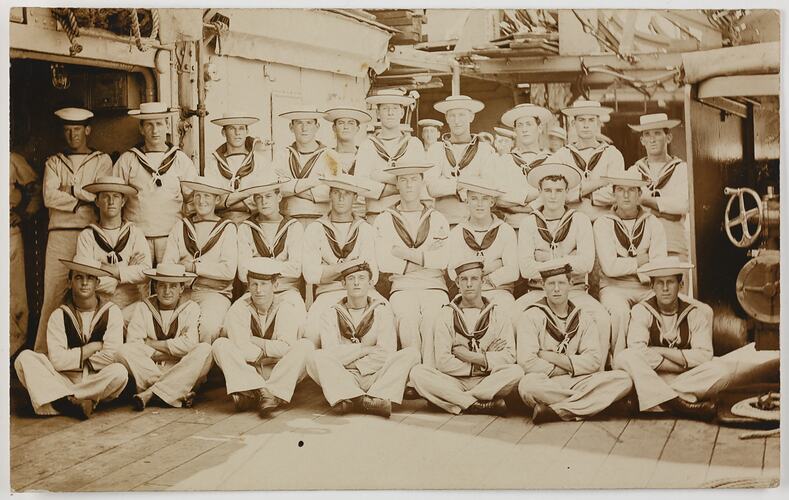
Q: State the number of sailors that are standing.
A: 10